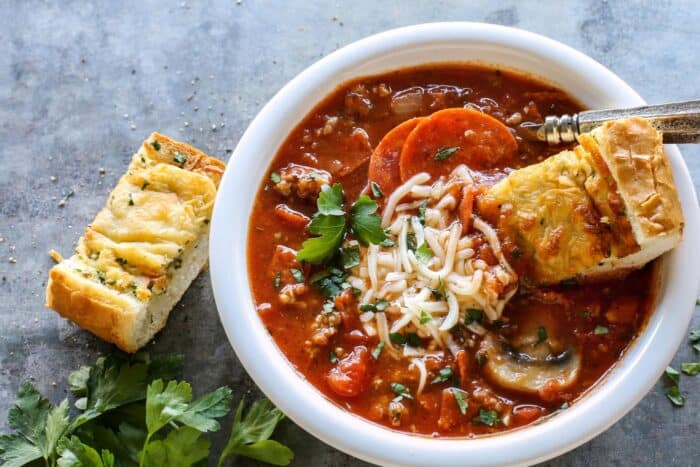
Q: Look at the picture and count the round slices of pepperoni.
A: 2